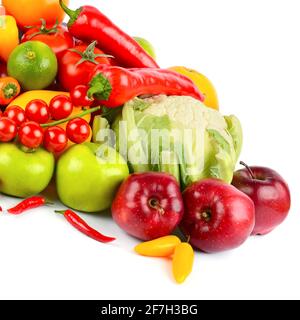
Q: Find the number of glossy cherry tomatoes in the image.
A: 8